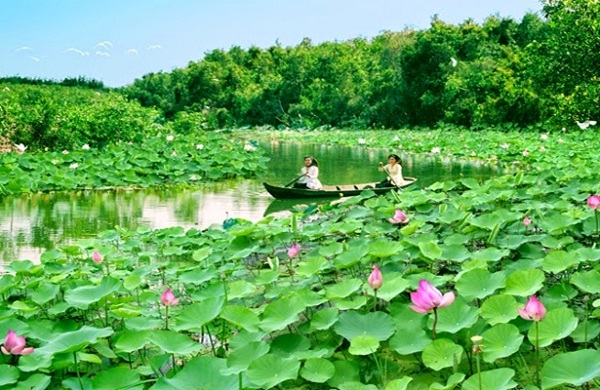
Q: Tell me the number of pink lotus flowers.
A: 10